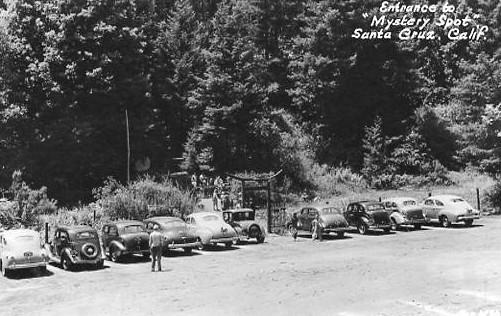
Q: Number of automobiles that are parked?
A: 10